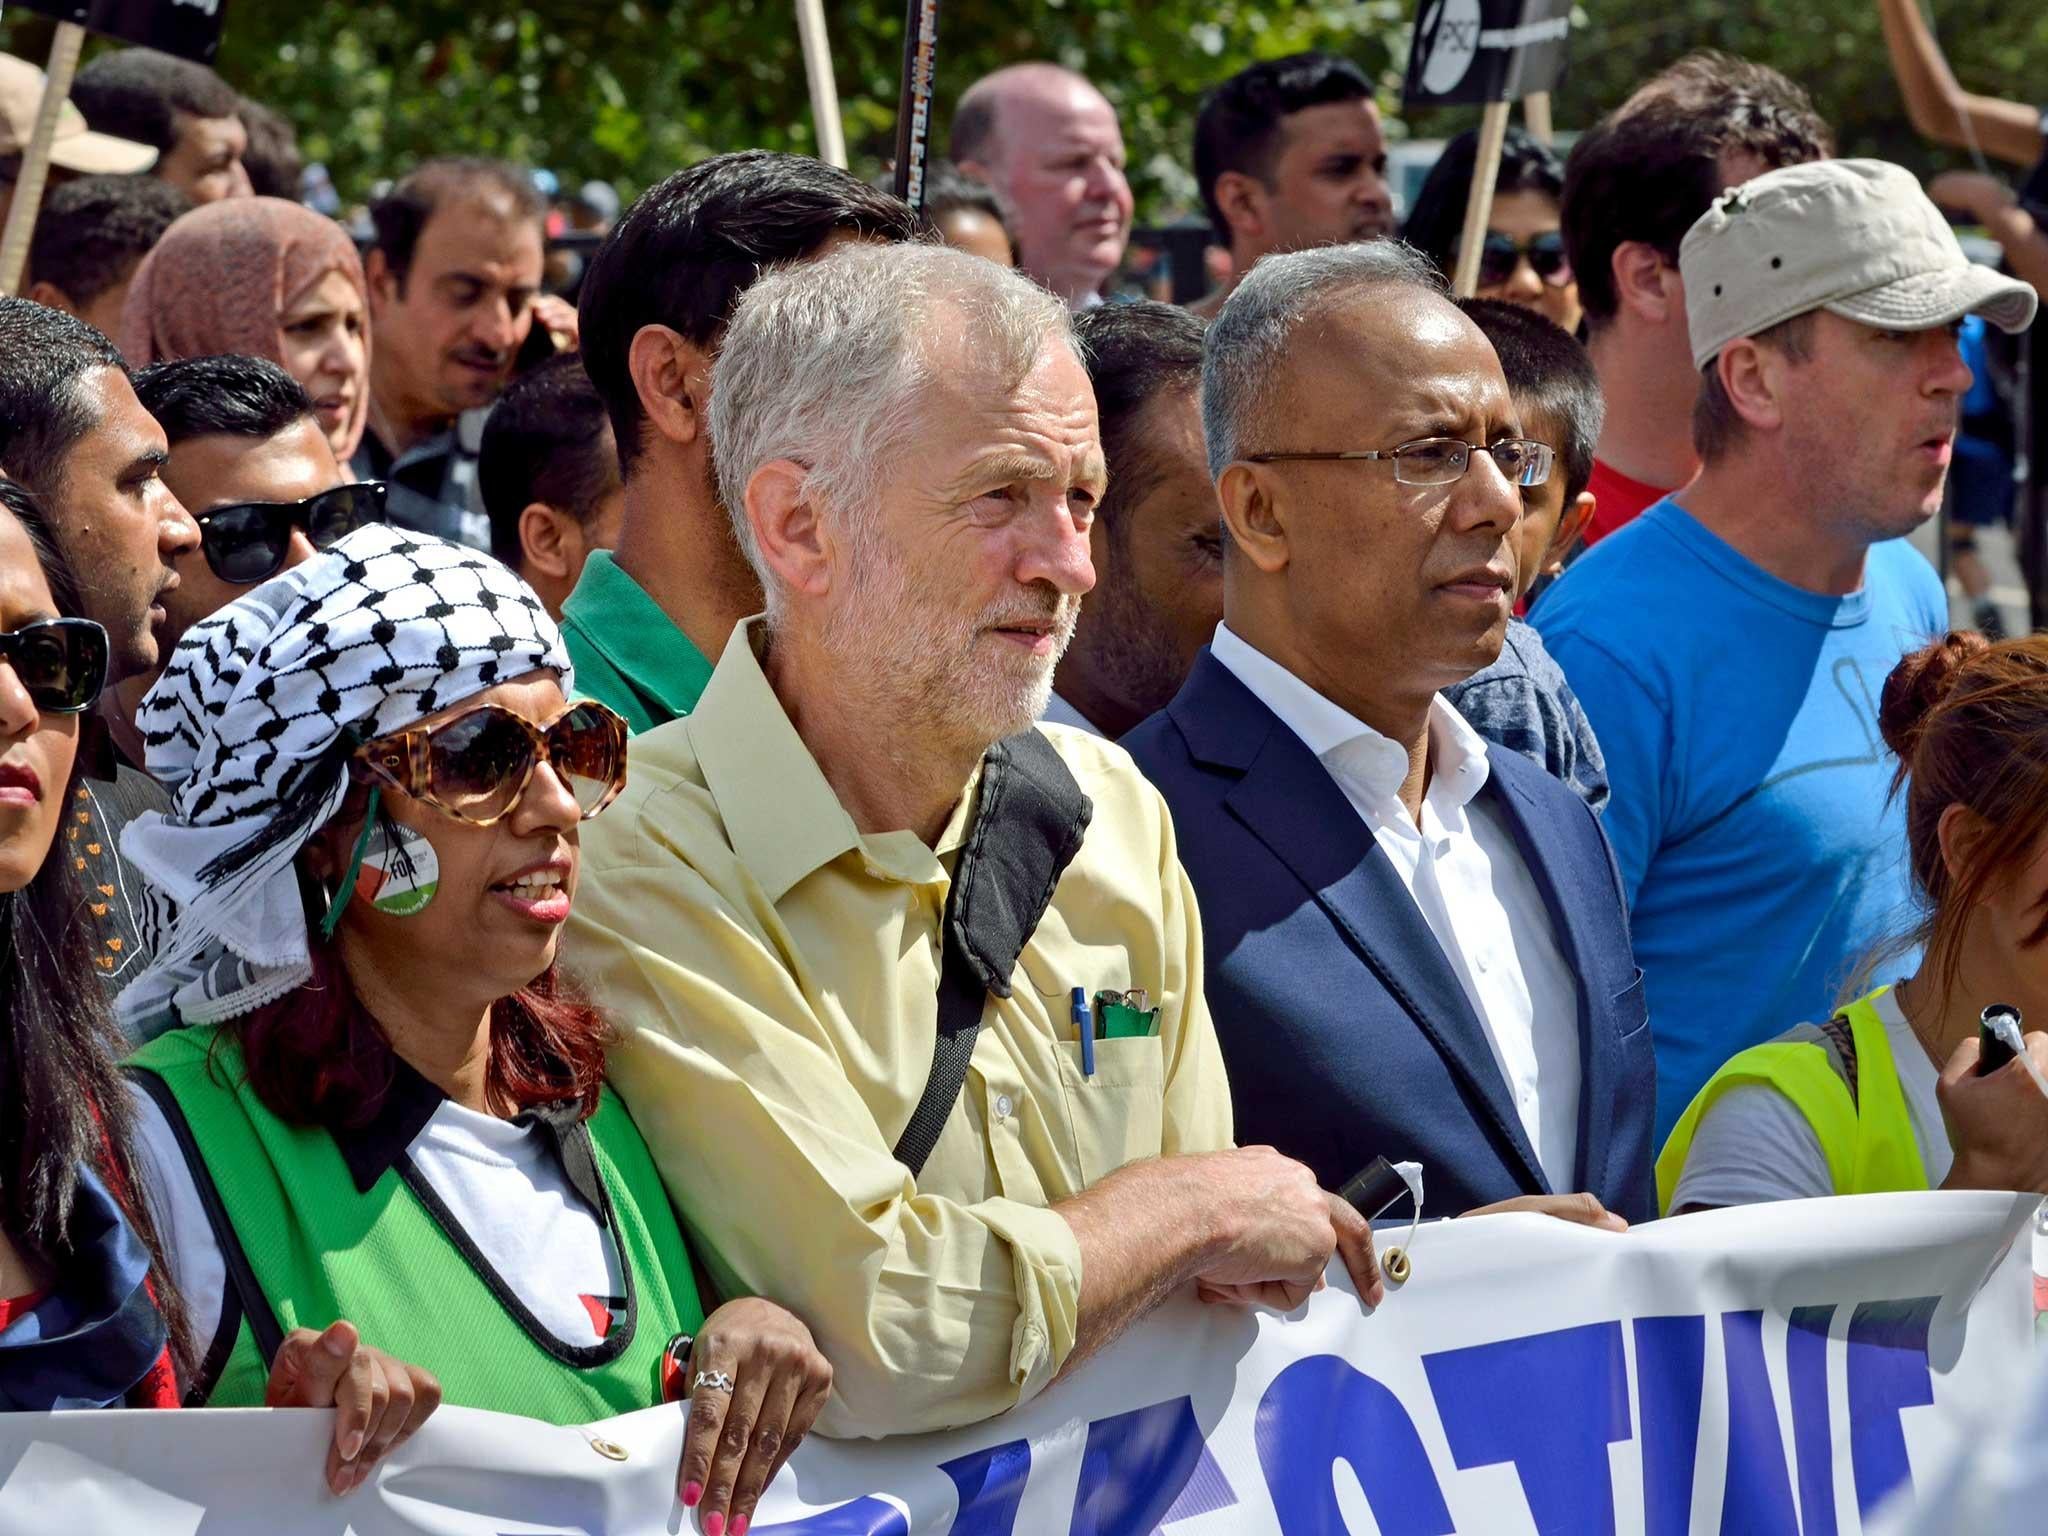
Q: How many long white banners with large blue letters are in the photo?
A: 1